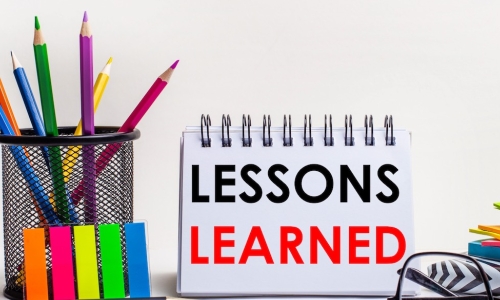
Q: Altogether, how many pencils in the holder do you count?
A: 7